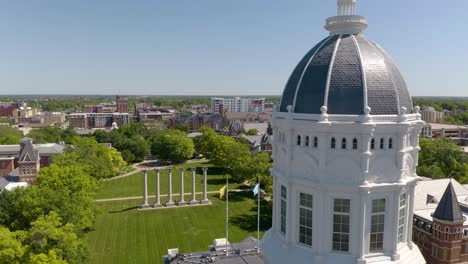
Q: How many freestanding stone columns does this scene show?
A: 6